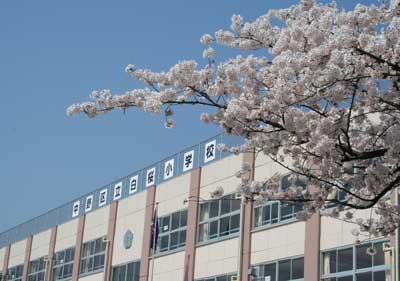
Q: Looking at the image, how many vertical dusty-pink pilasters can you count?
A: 9